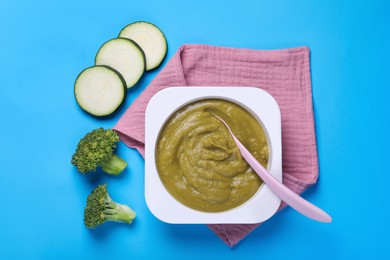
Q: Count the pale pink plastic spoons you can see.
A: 1